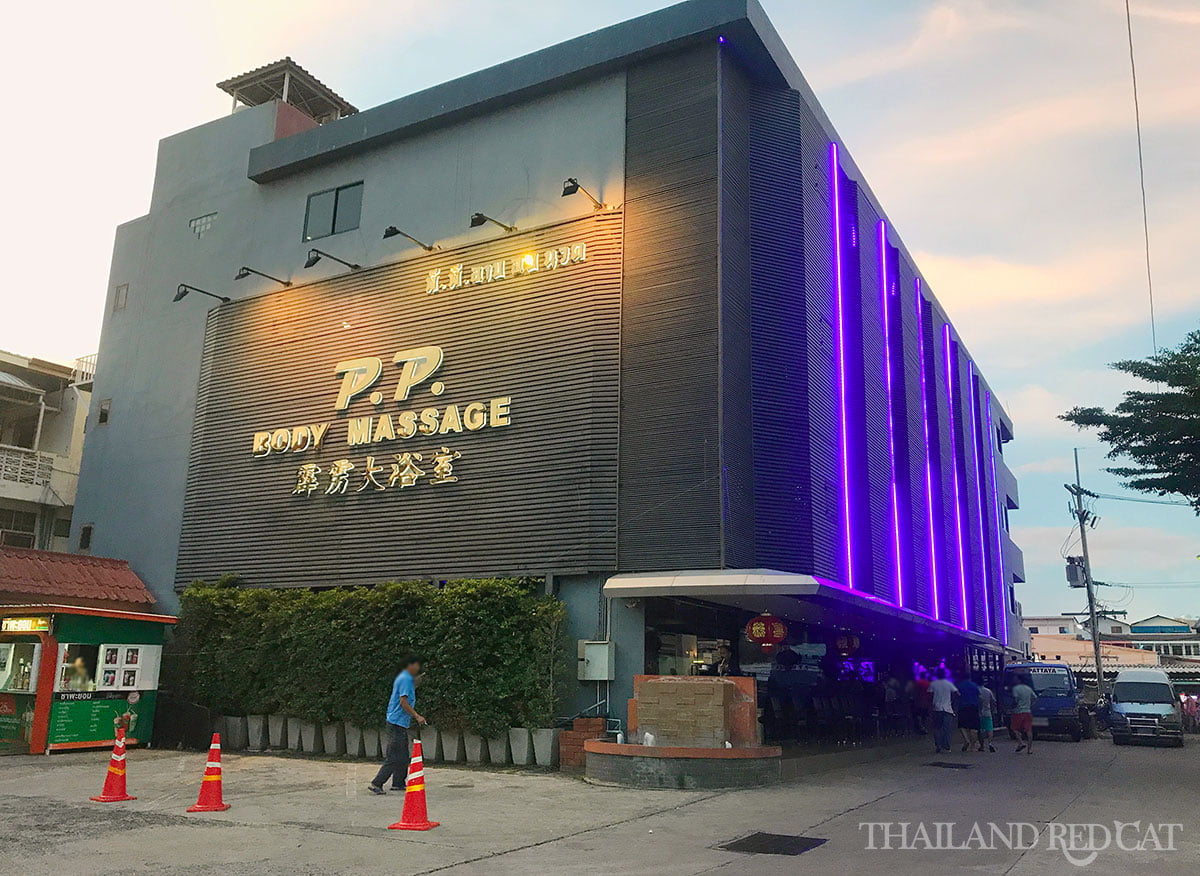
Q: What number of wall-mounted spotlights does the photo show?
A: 6